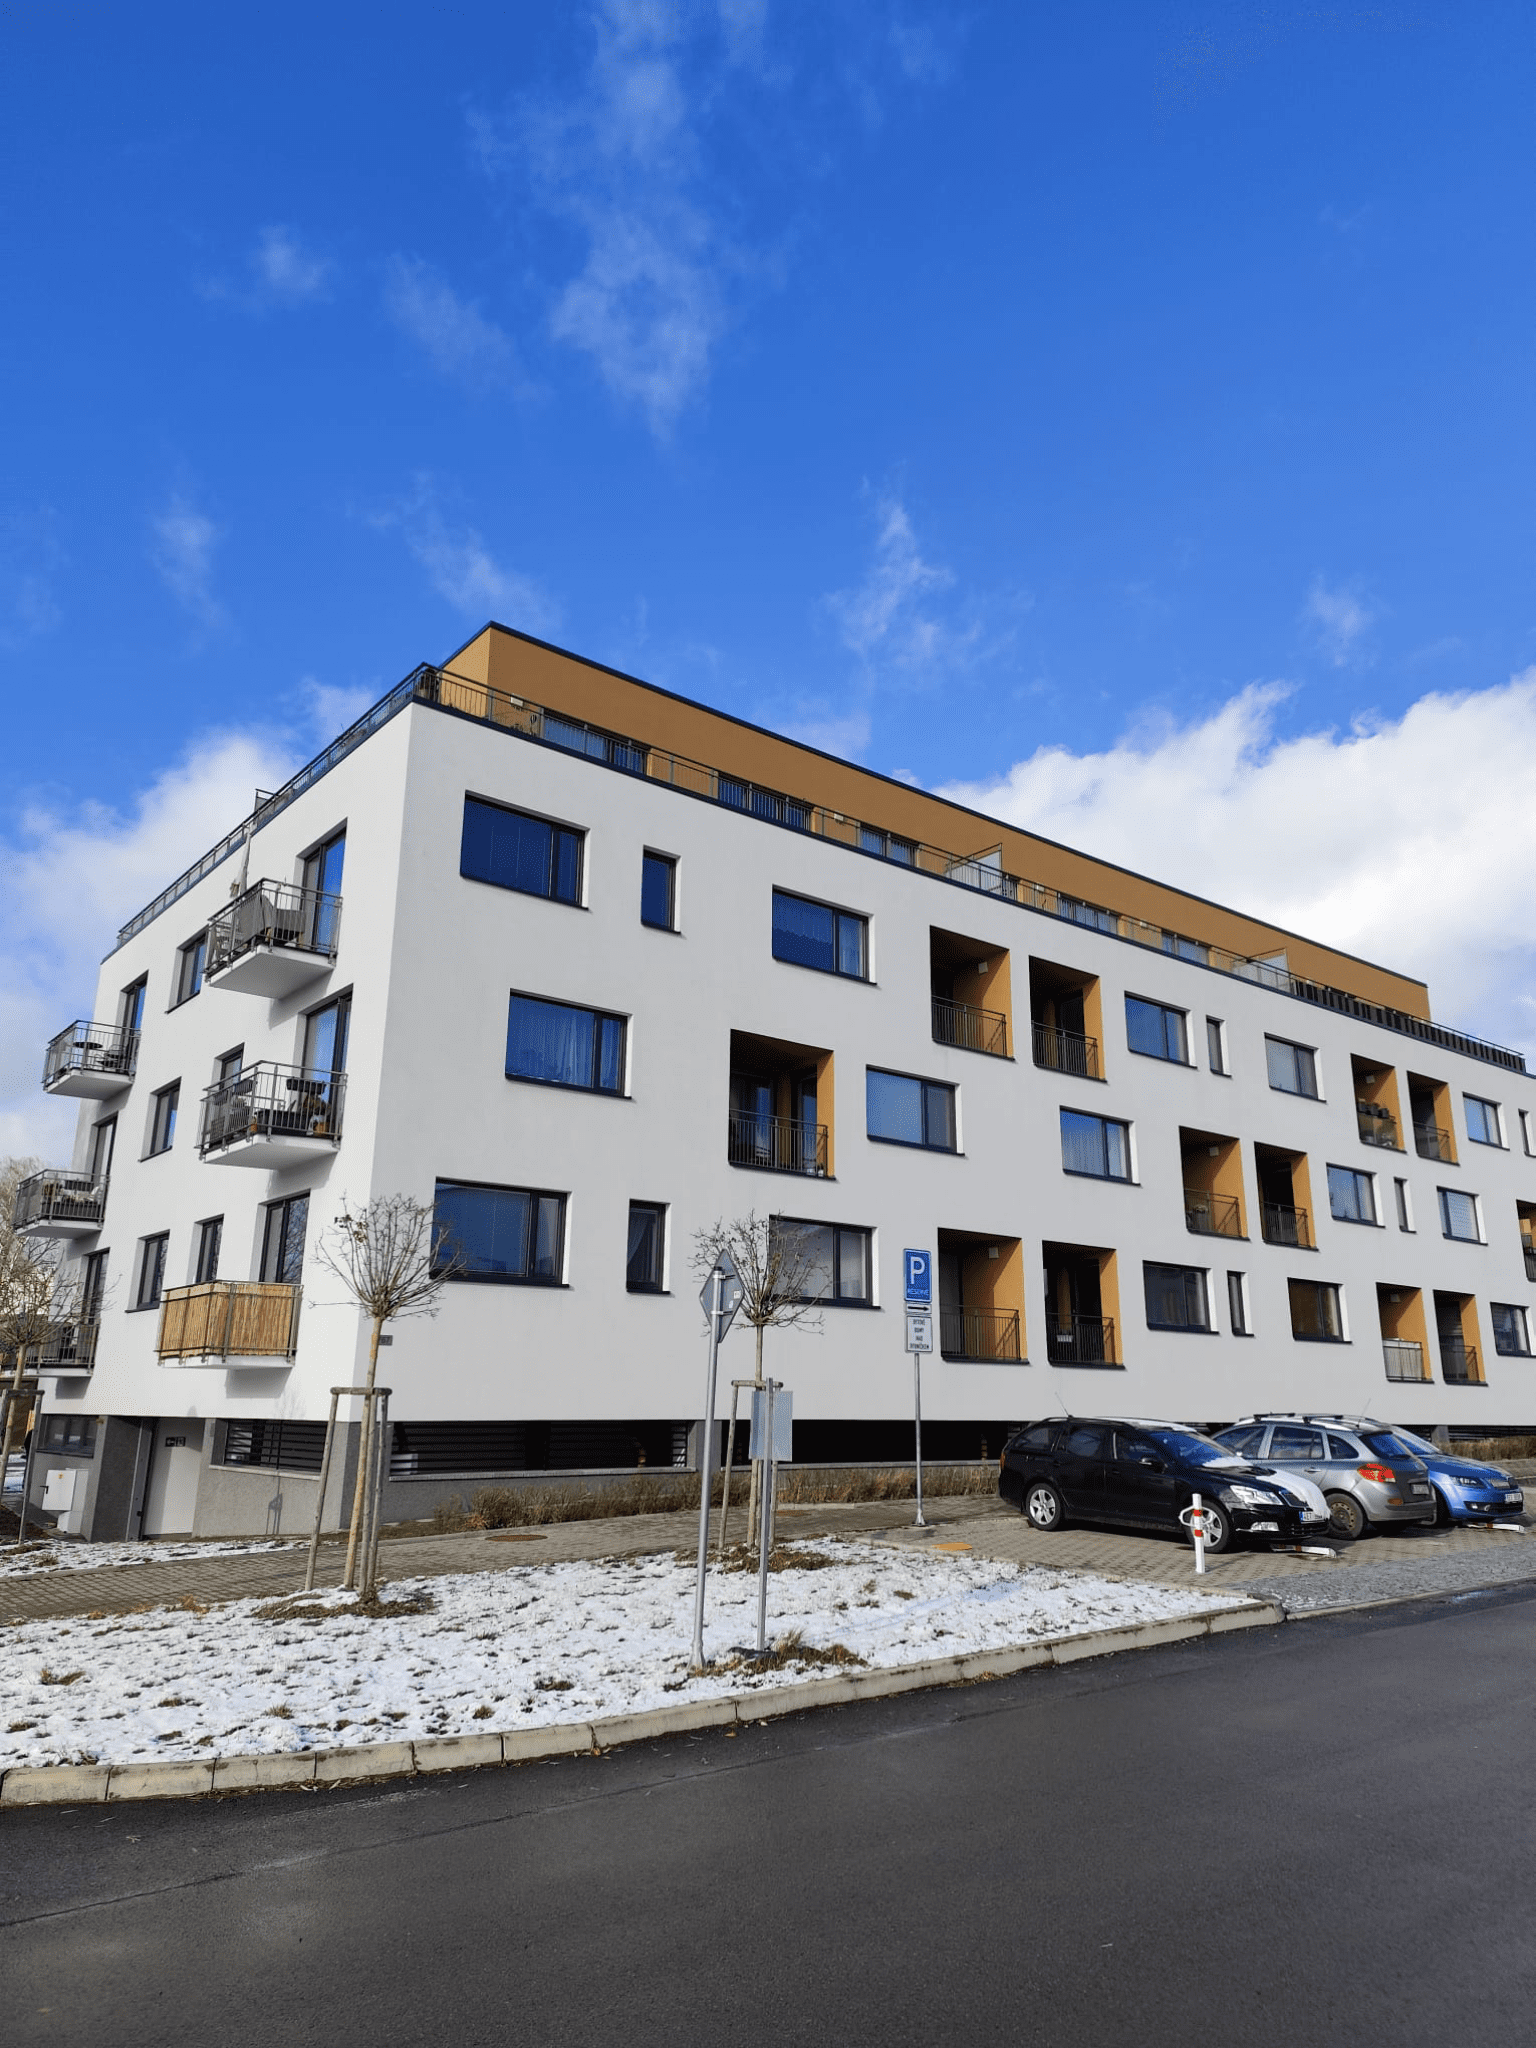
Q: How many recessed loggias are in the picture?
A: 12